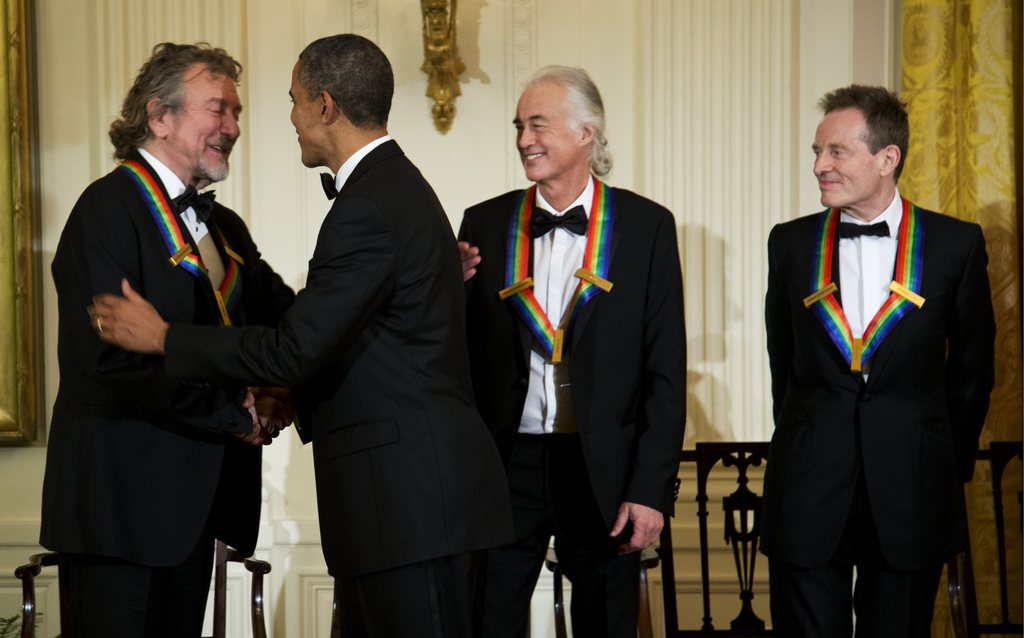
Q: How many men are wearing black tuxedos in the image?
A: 4